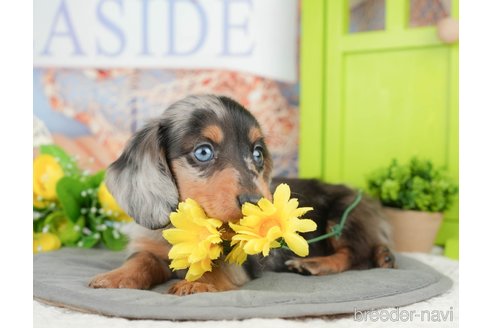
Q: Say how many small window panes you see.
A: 2